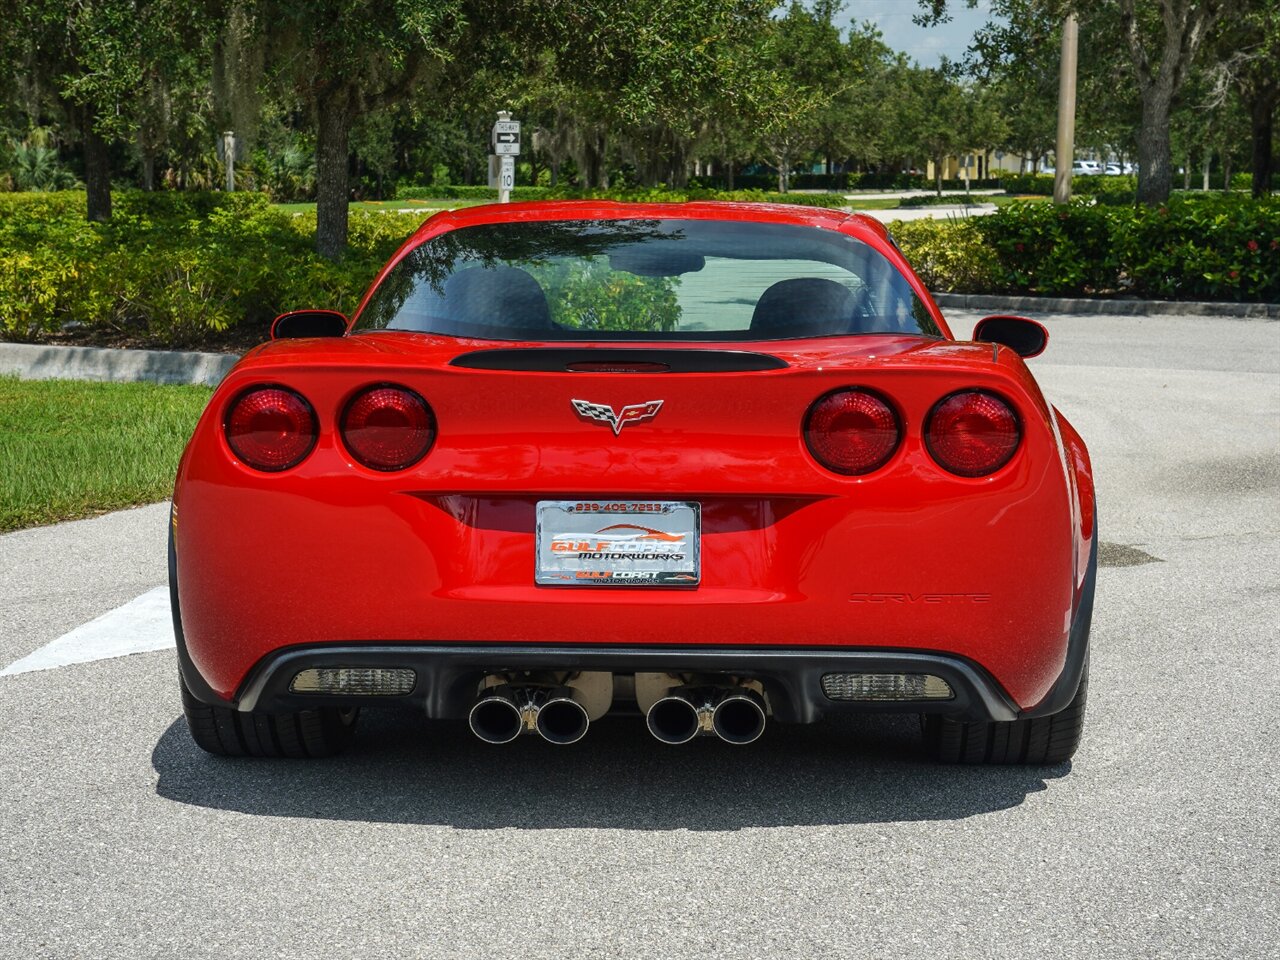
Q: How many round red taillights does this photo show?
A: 4